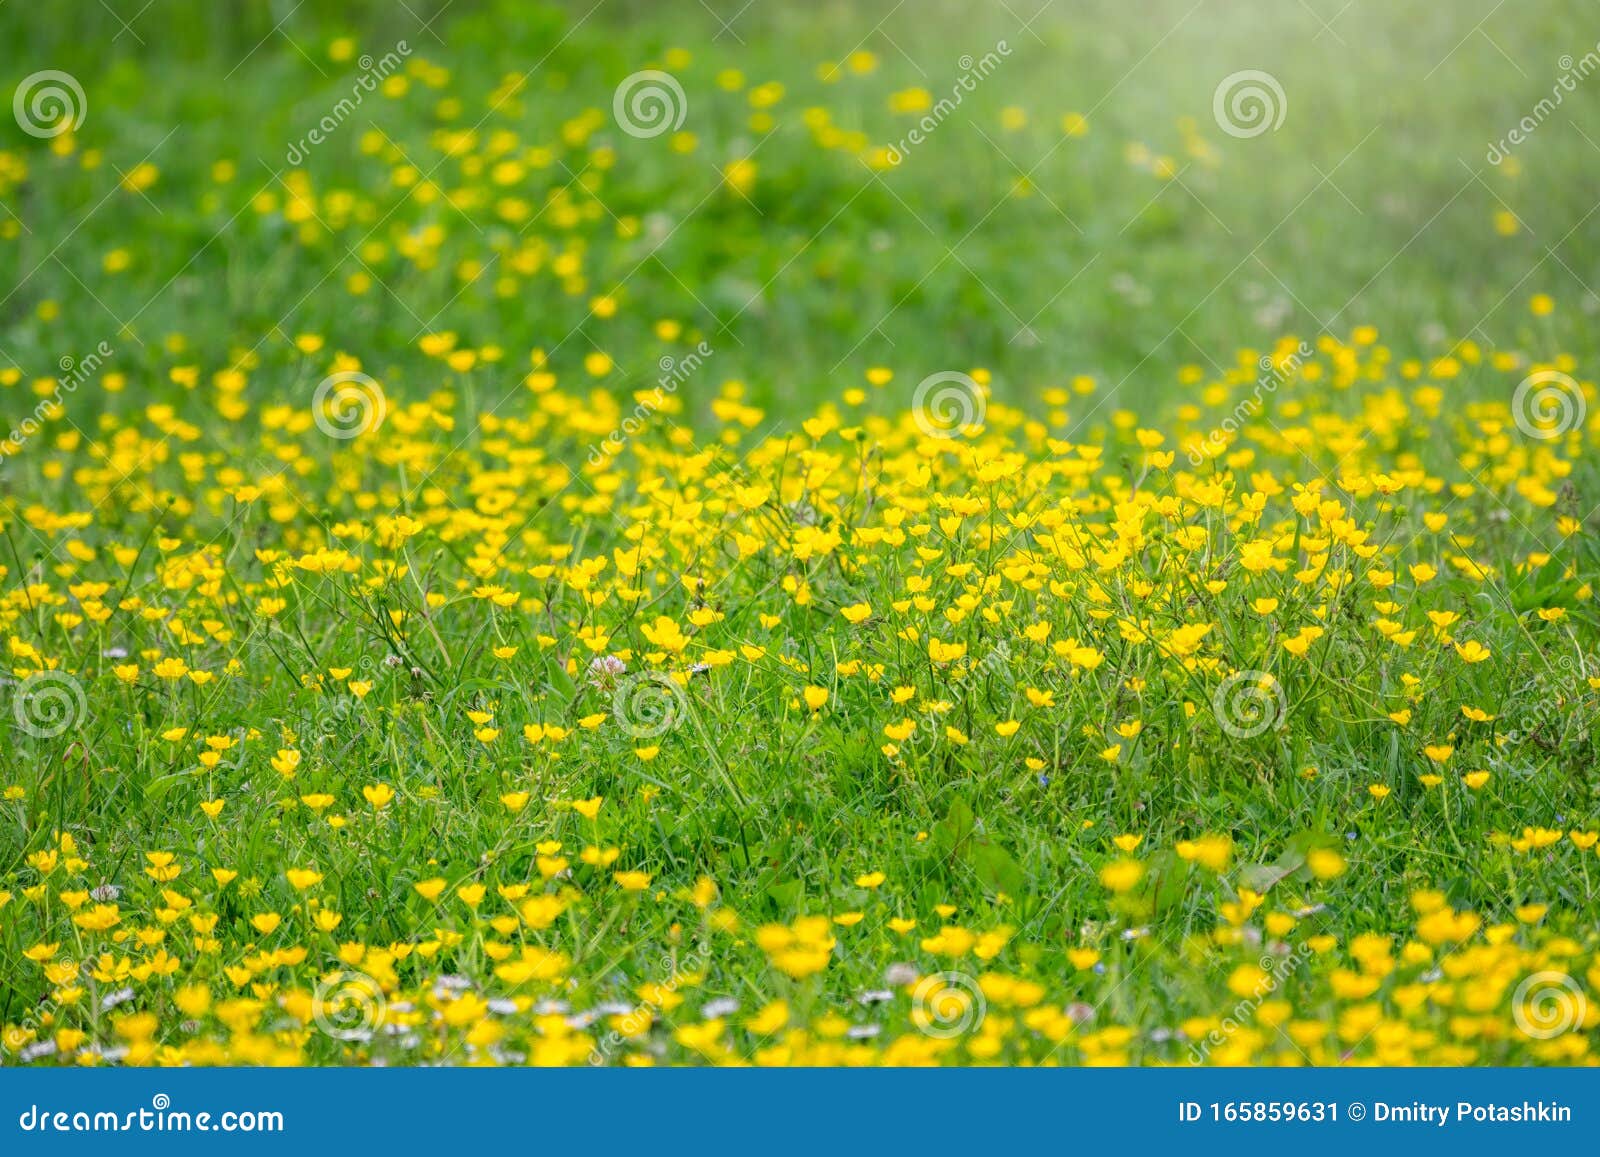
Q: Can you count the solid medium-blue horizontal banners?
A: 1